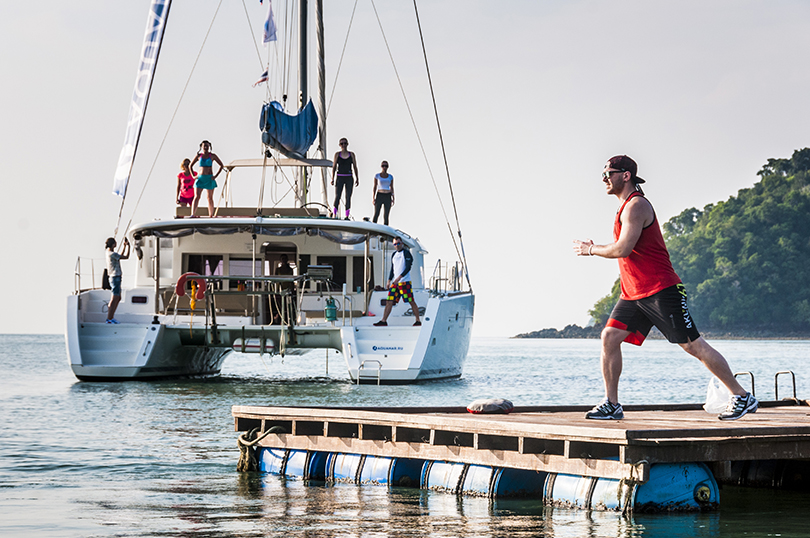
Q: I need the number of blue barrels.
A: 4